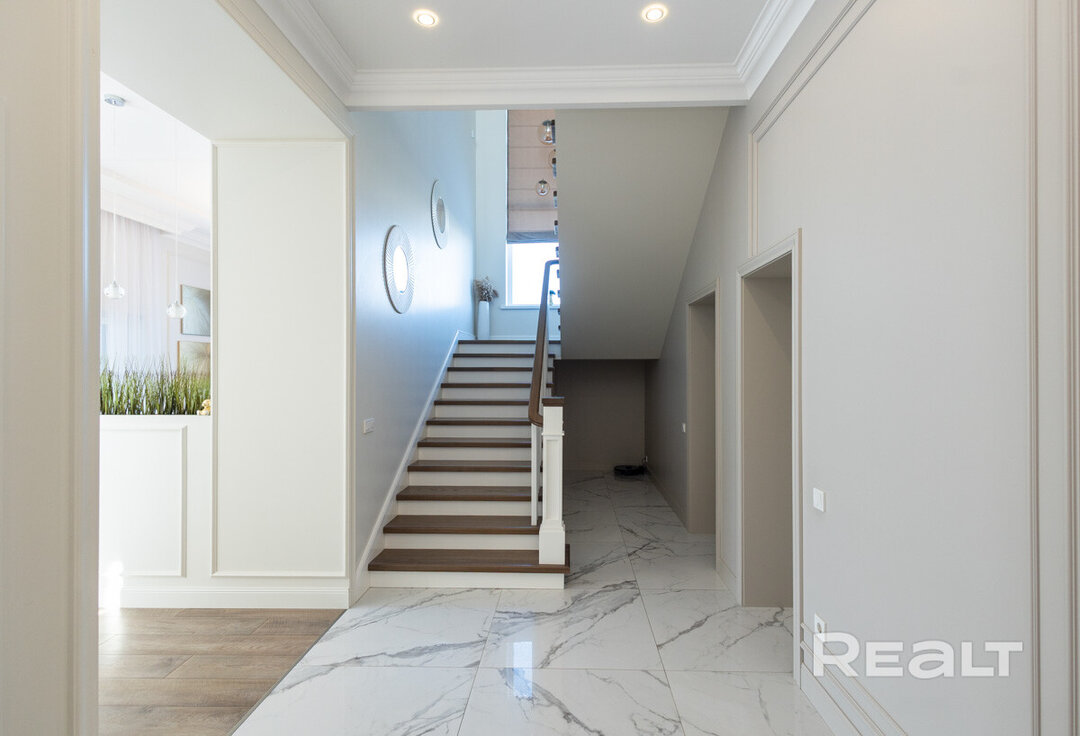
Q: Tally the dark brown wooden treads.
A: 11